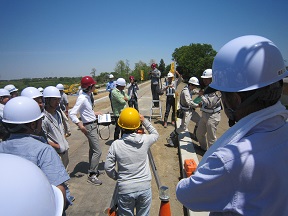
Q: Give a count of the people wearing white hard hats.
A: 14